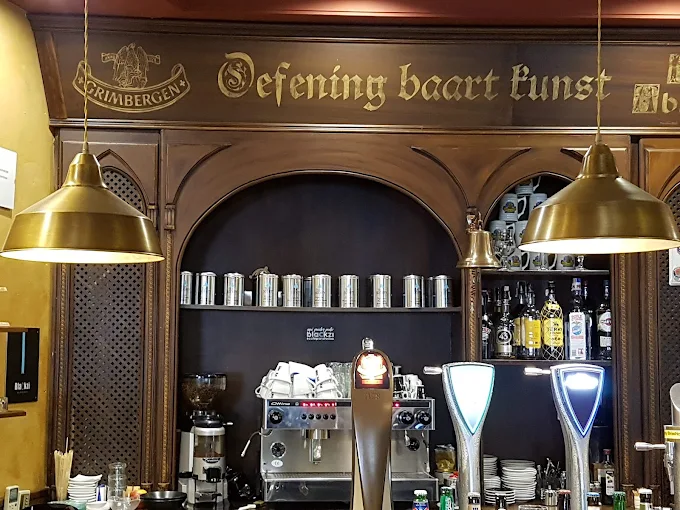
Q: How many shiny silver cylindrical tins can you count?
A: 10